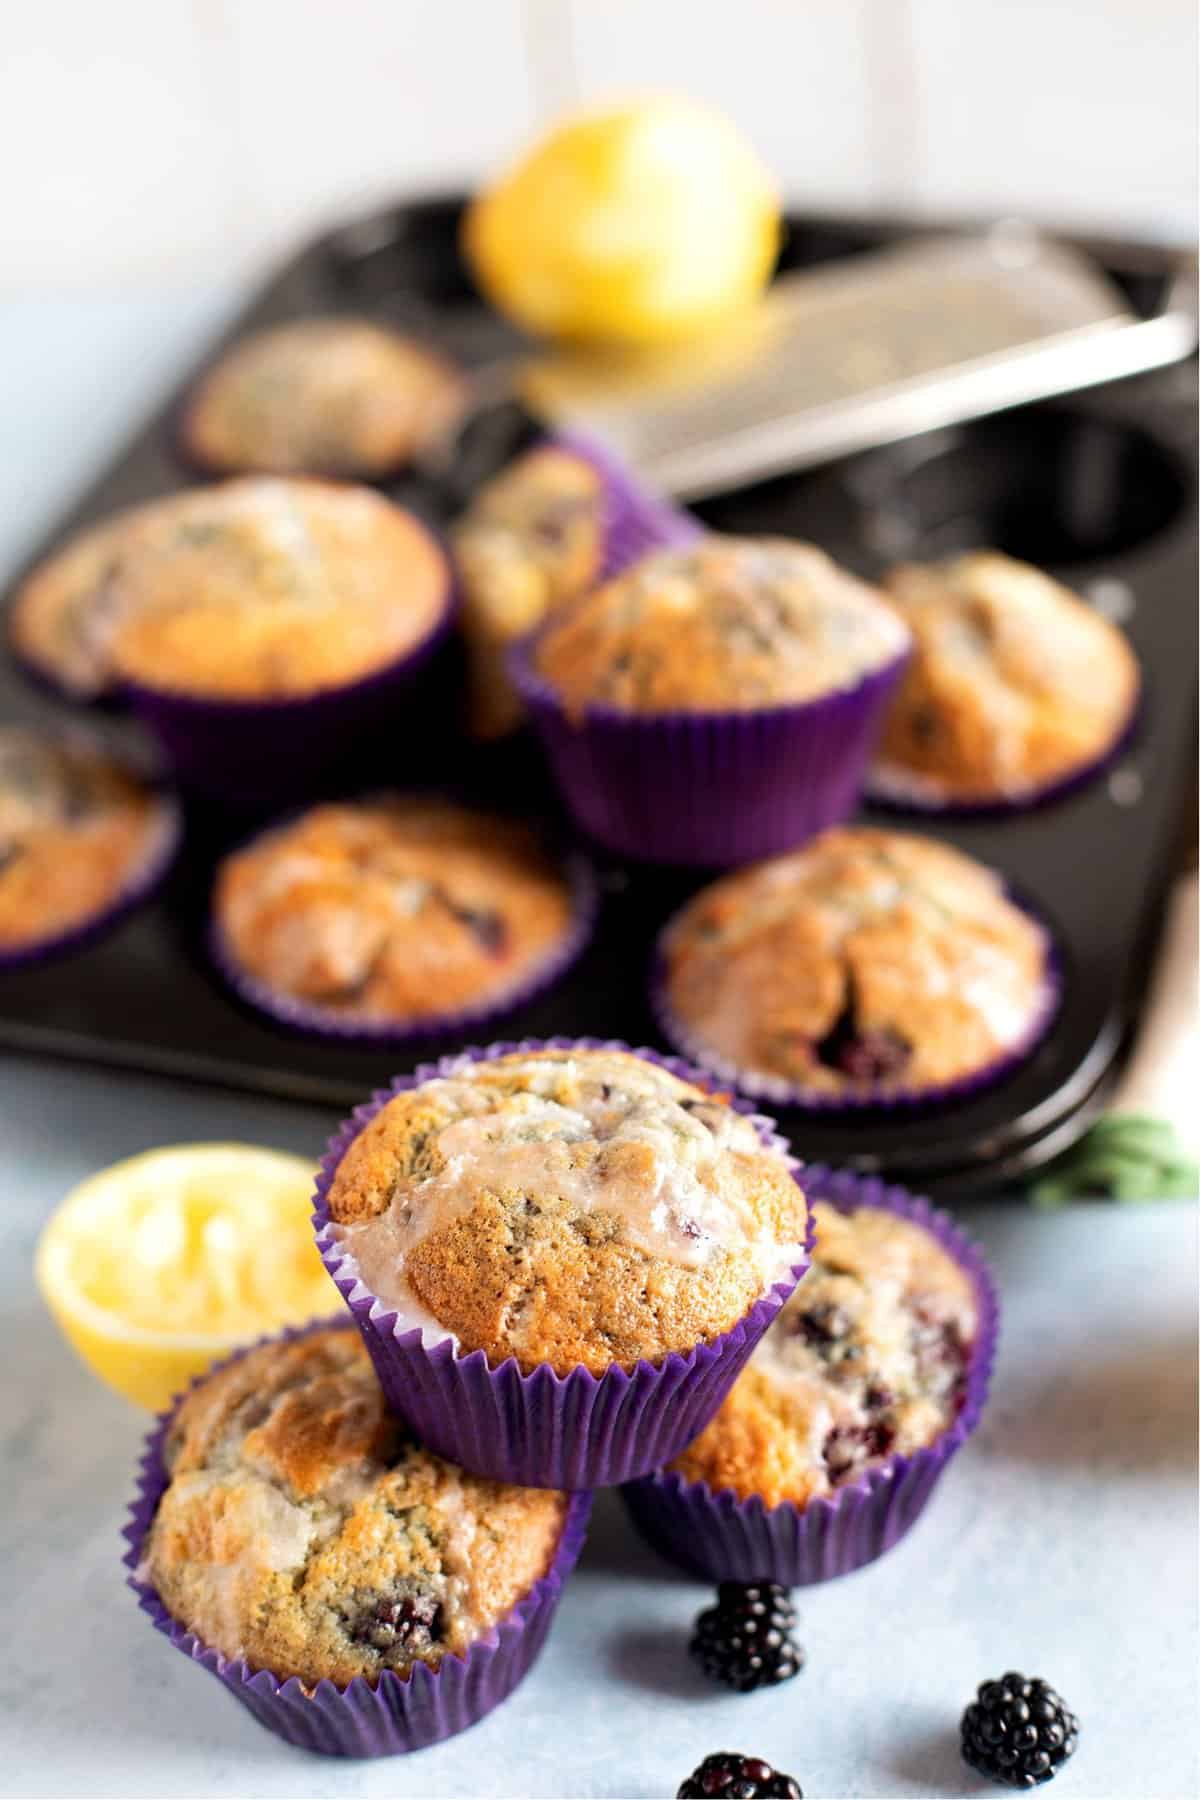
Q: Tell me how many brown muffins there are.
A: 11